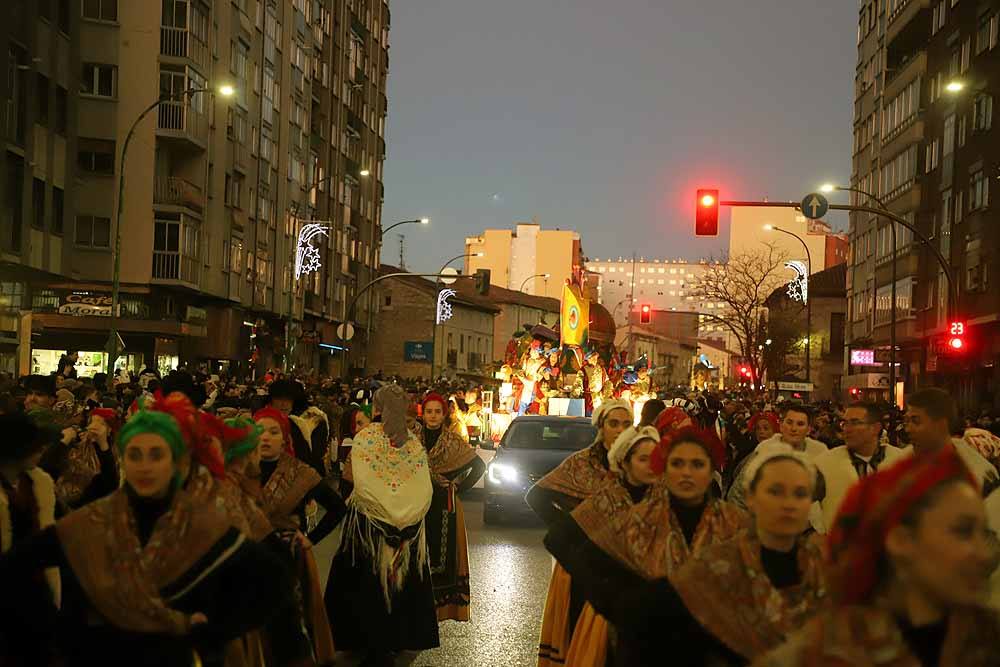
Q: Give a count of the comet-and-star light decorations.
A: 3